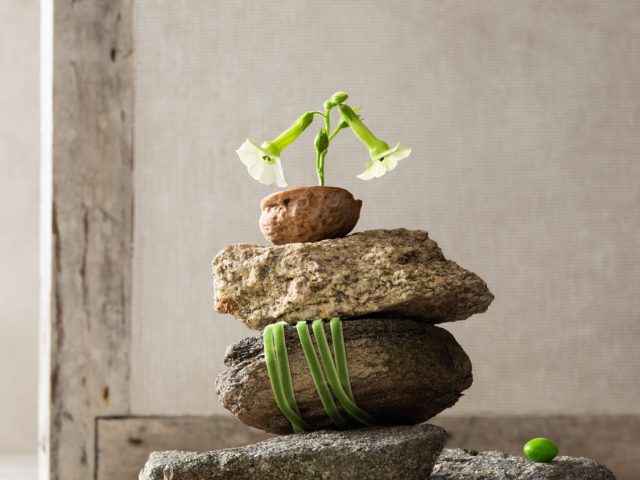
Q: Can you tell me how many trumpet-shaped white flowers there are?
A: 2